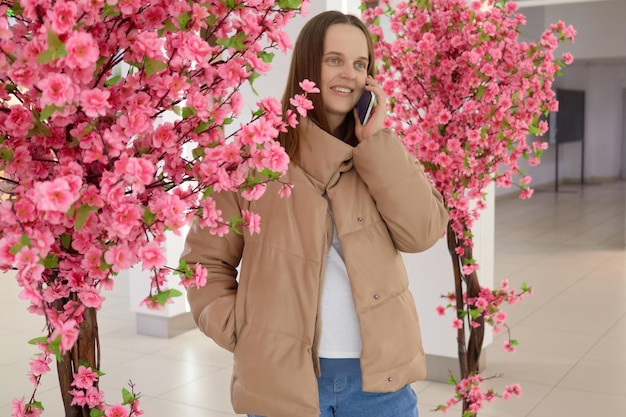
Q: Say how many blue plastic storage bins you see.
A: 0